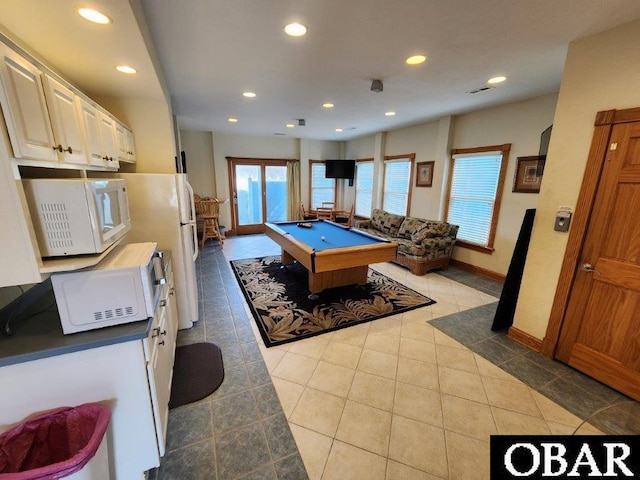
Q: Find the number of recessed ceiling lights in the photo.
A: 11